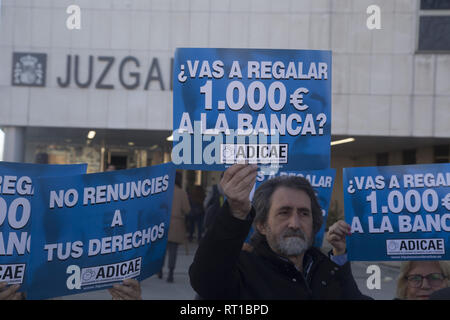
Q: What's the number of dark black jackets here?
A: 1